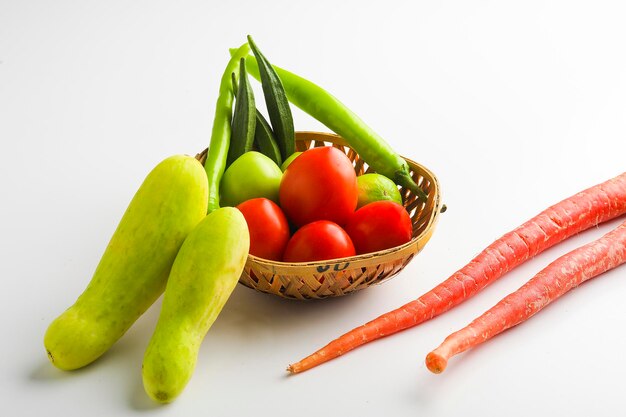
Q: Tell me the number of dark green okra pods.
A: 3